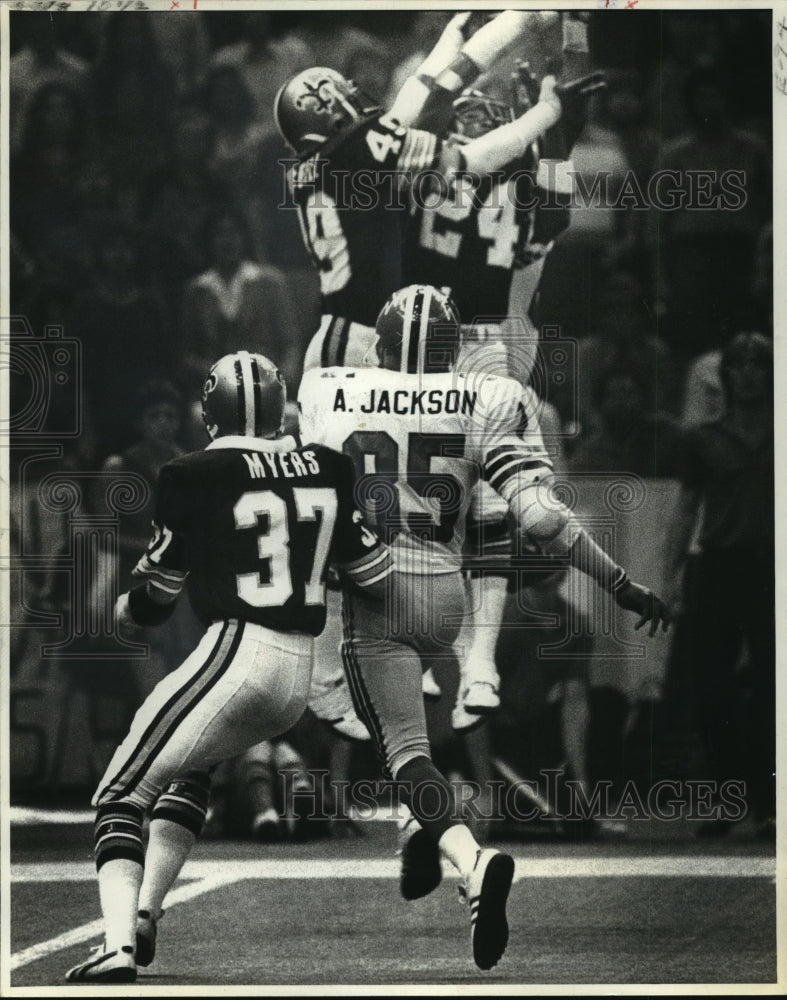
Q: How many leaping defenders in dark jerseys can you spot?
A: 2